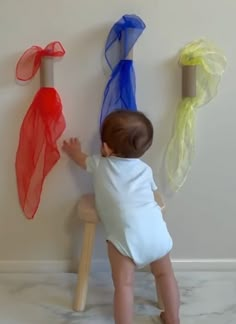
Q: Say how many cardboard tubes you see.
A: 3